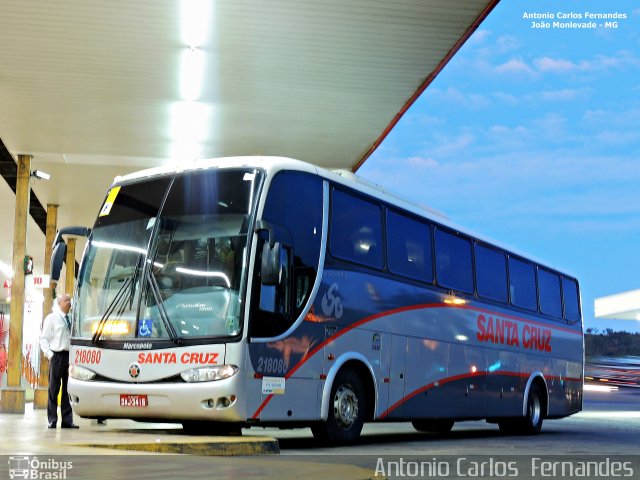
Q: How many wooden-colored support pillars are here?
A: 3